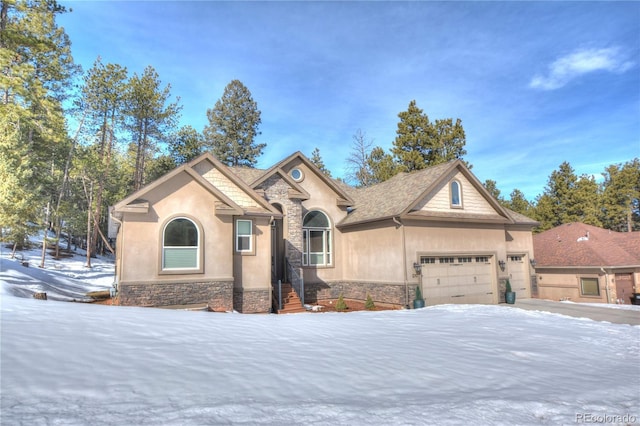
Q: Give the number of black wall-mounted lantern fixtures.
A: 3